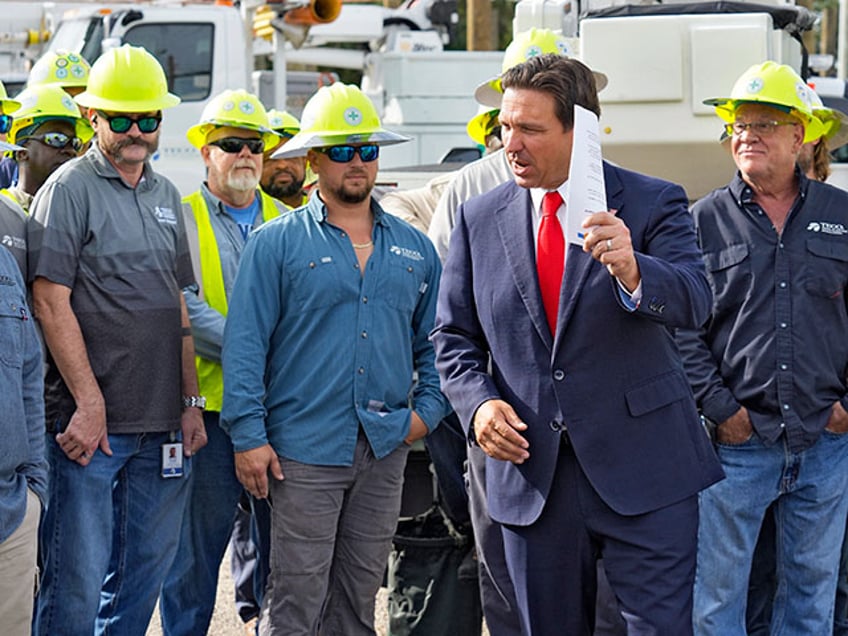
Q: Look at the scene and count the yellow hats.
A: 11